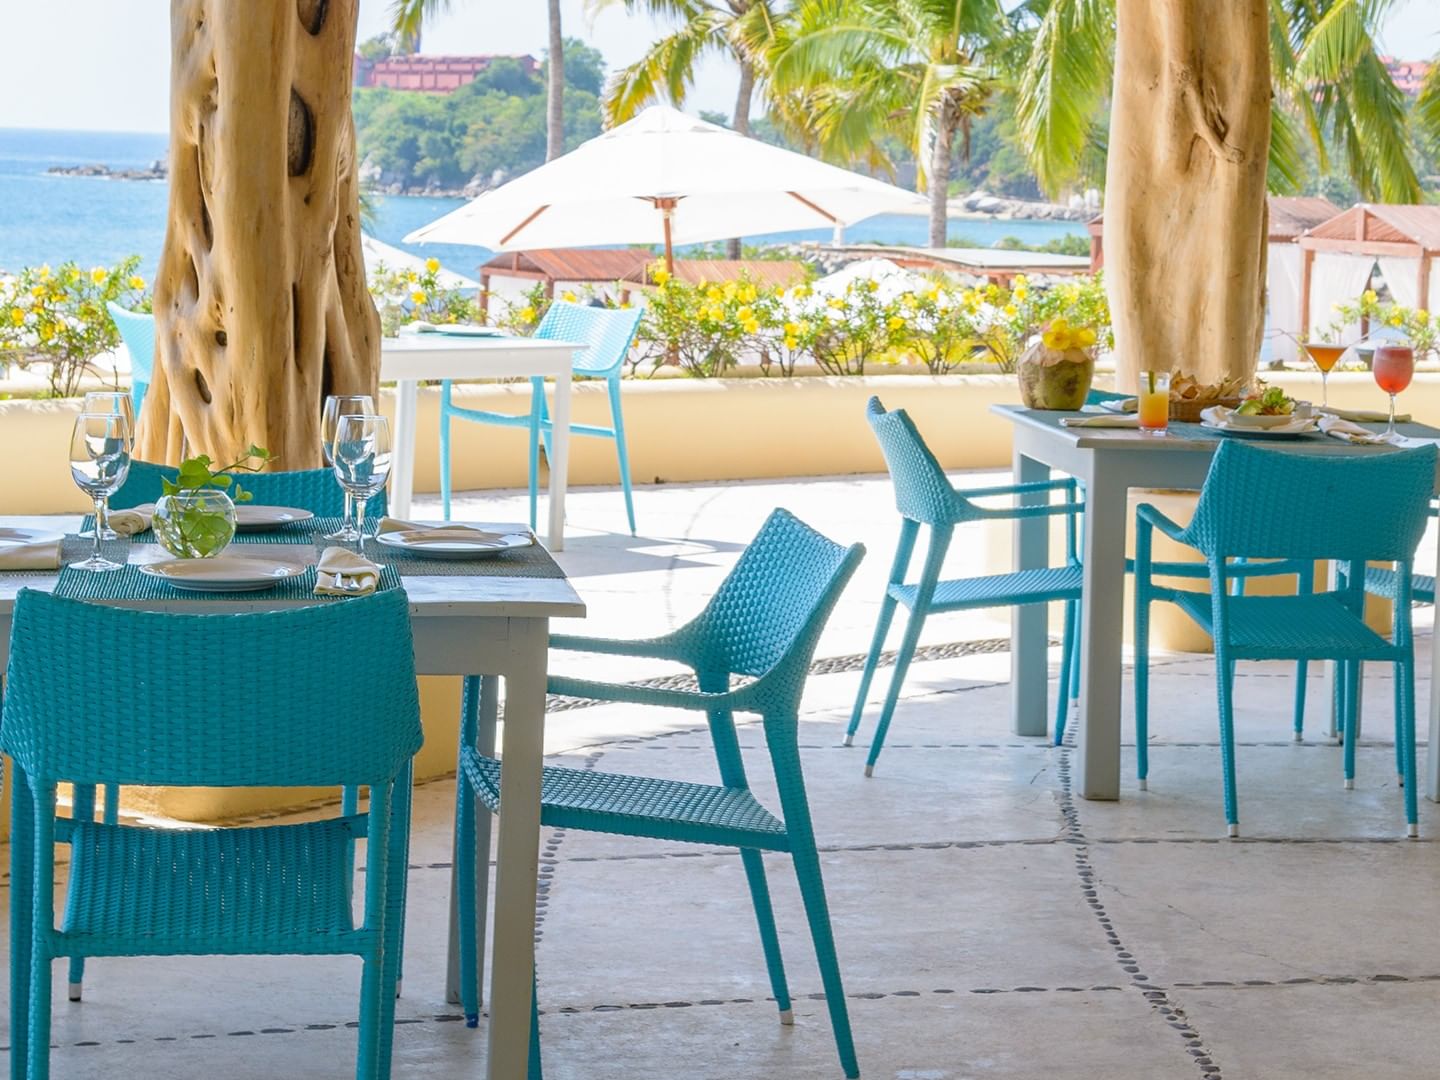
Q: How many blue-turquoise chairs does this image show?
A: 9